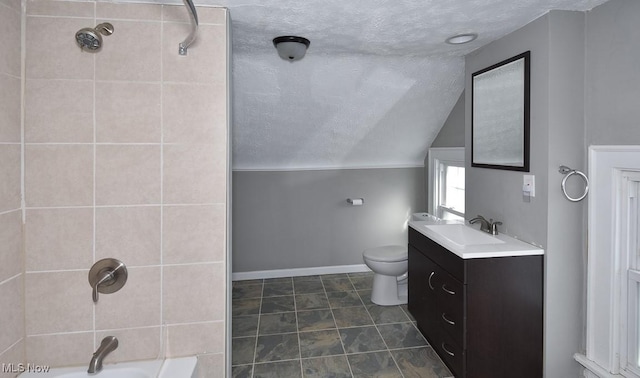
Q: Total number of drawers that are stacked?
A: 3